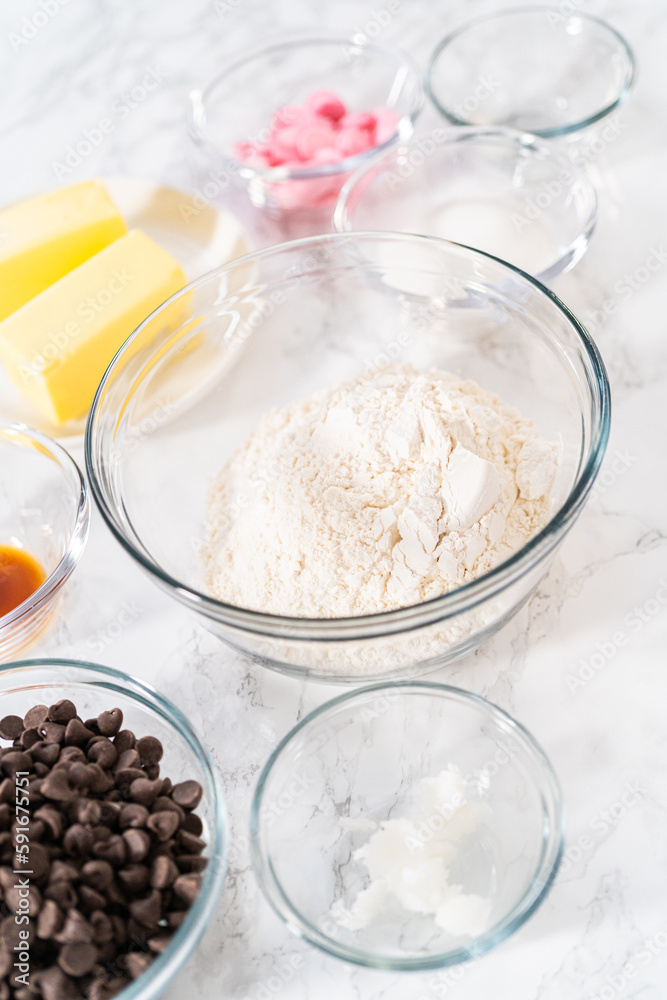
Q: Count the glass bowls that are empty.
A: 1